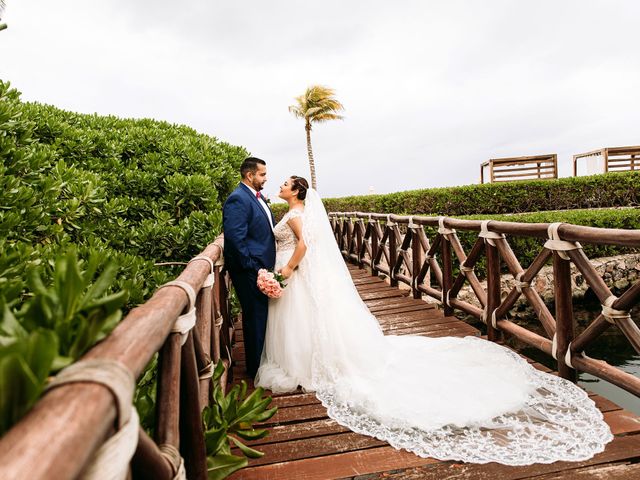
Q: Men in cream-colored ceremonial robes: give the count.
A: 0